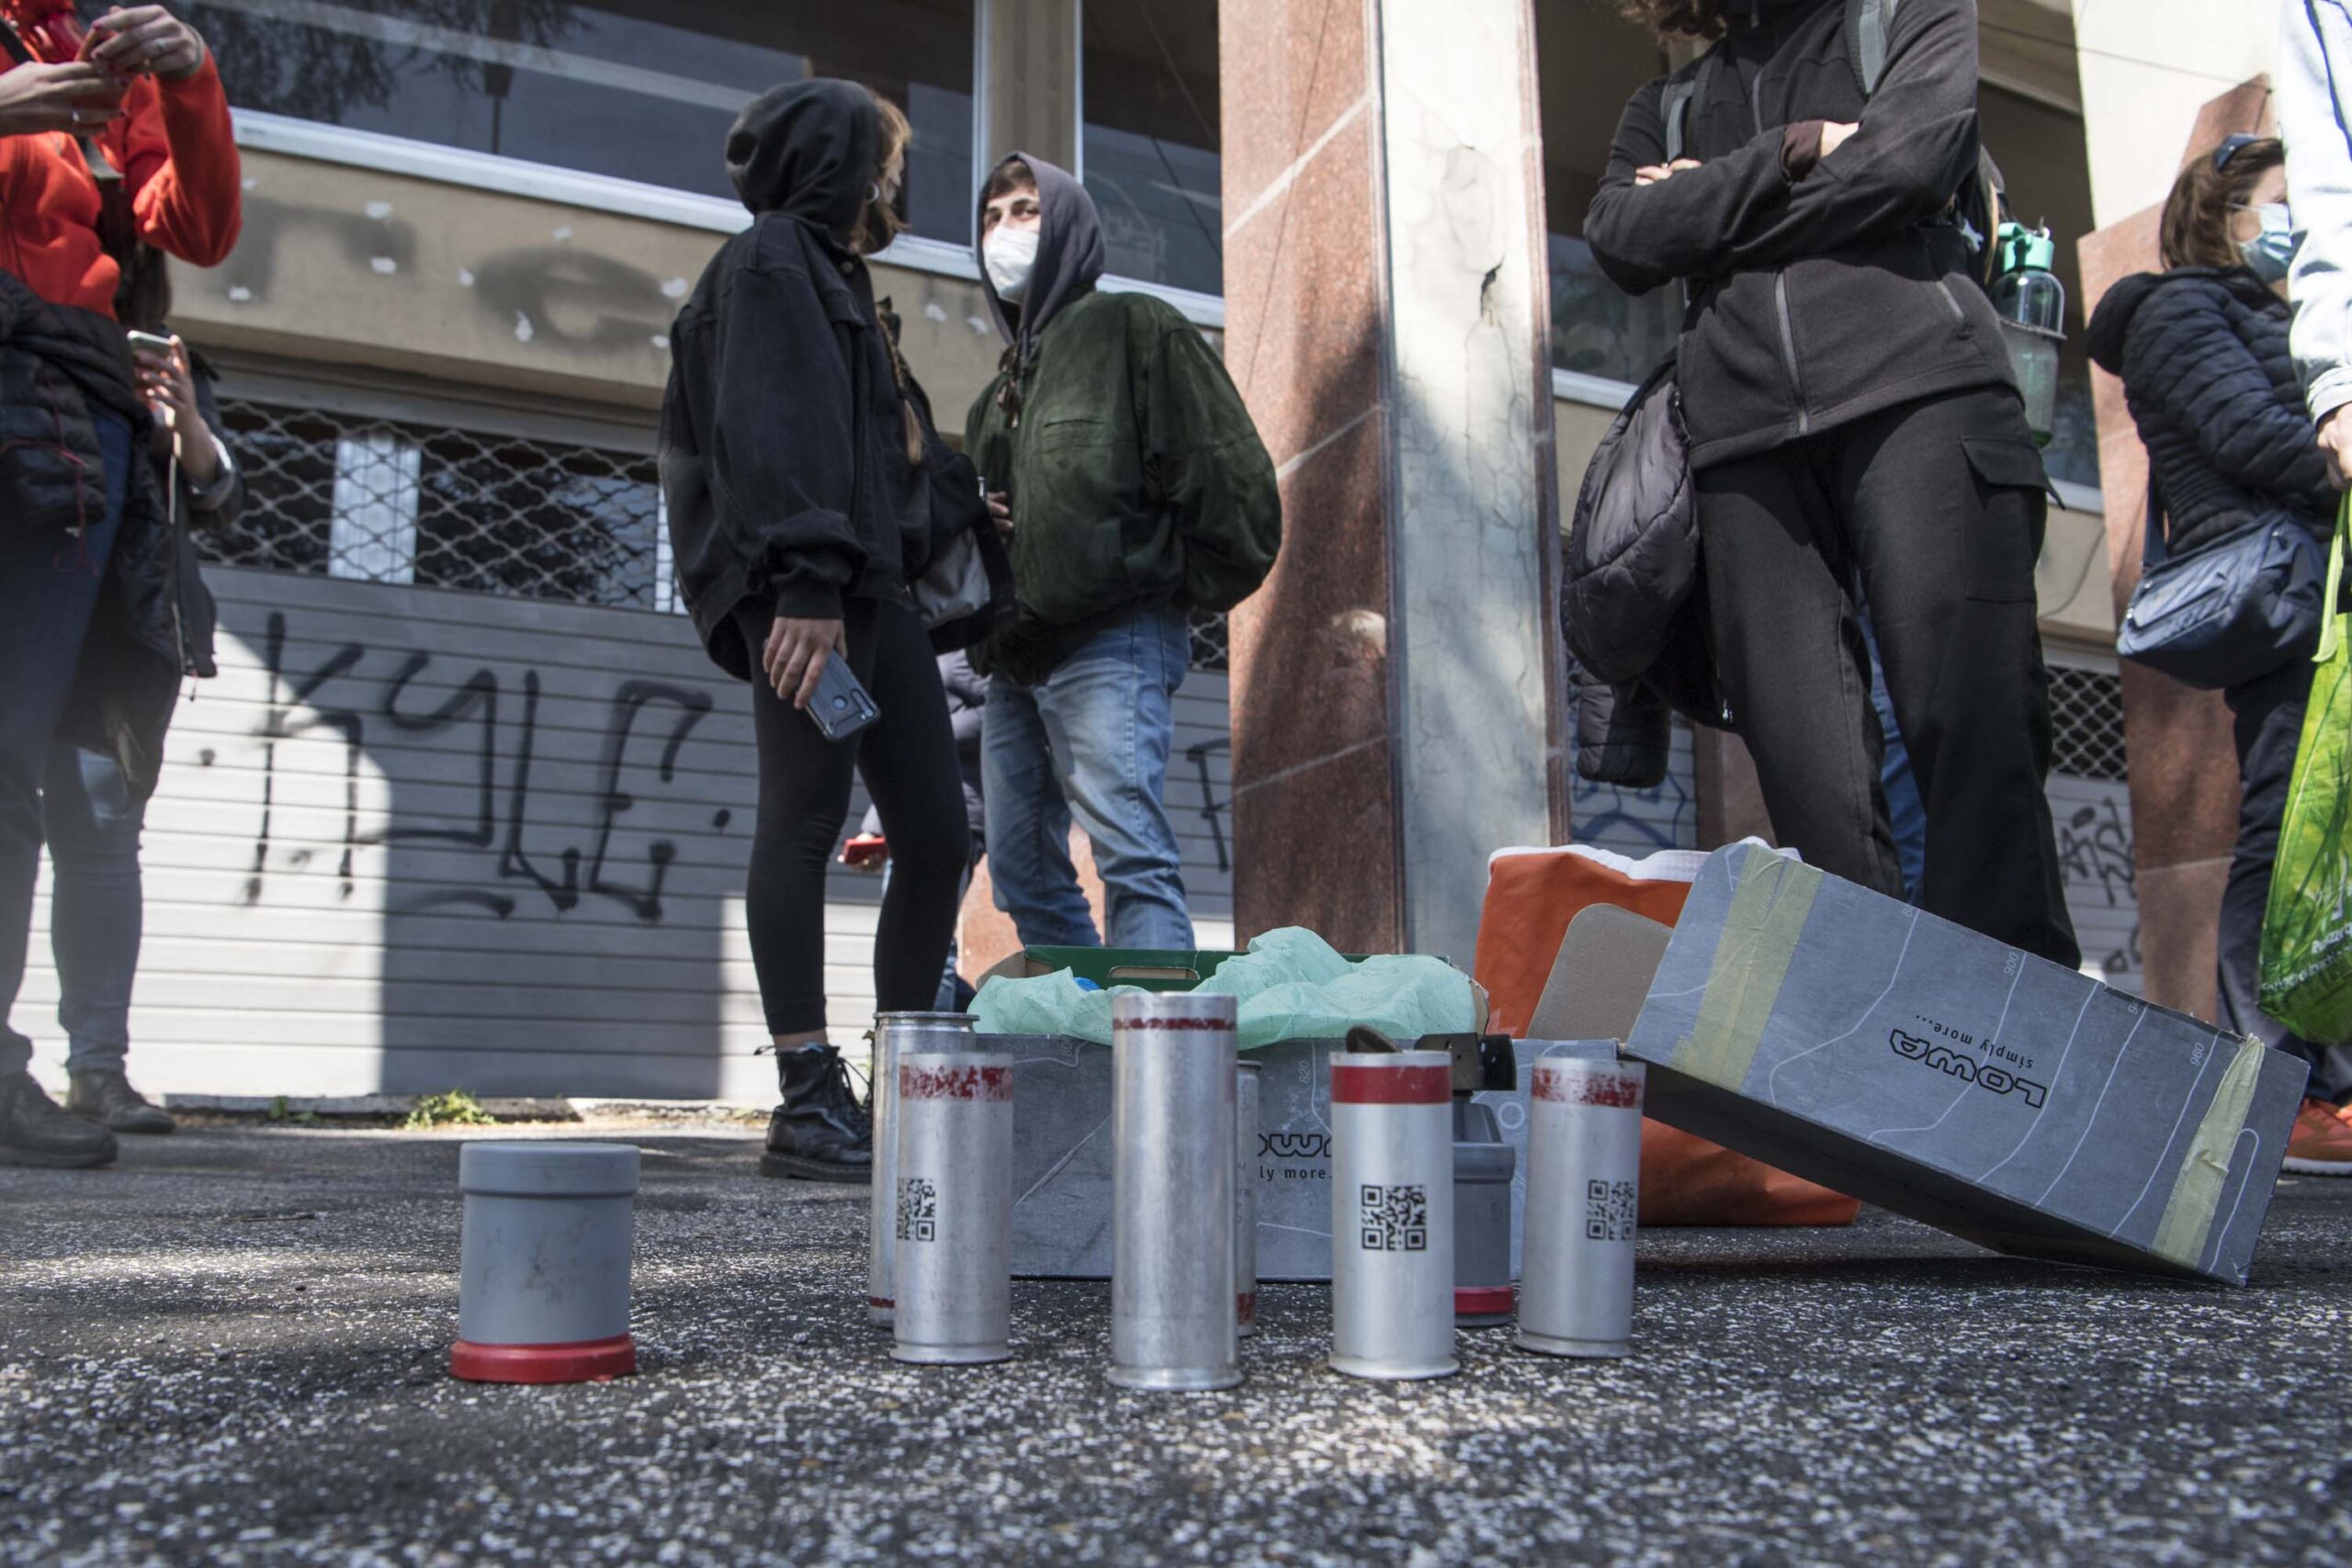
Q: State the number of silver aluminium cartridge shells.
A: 6